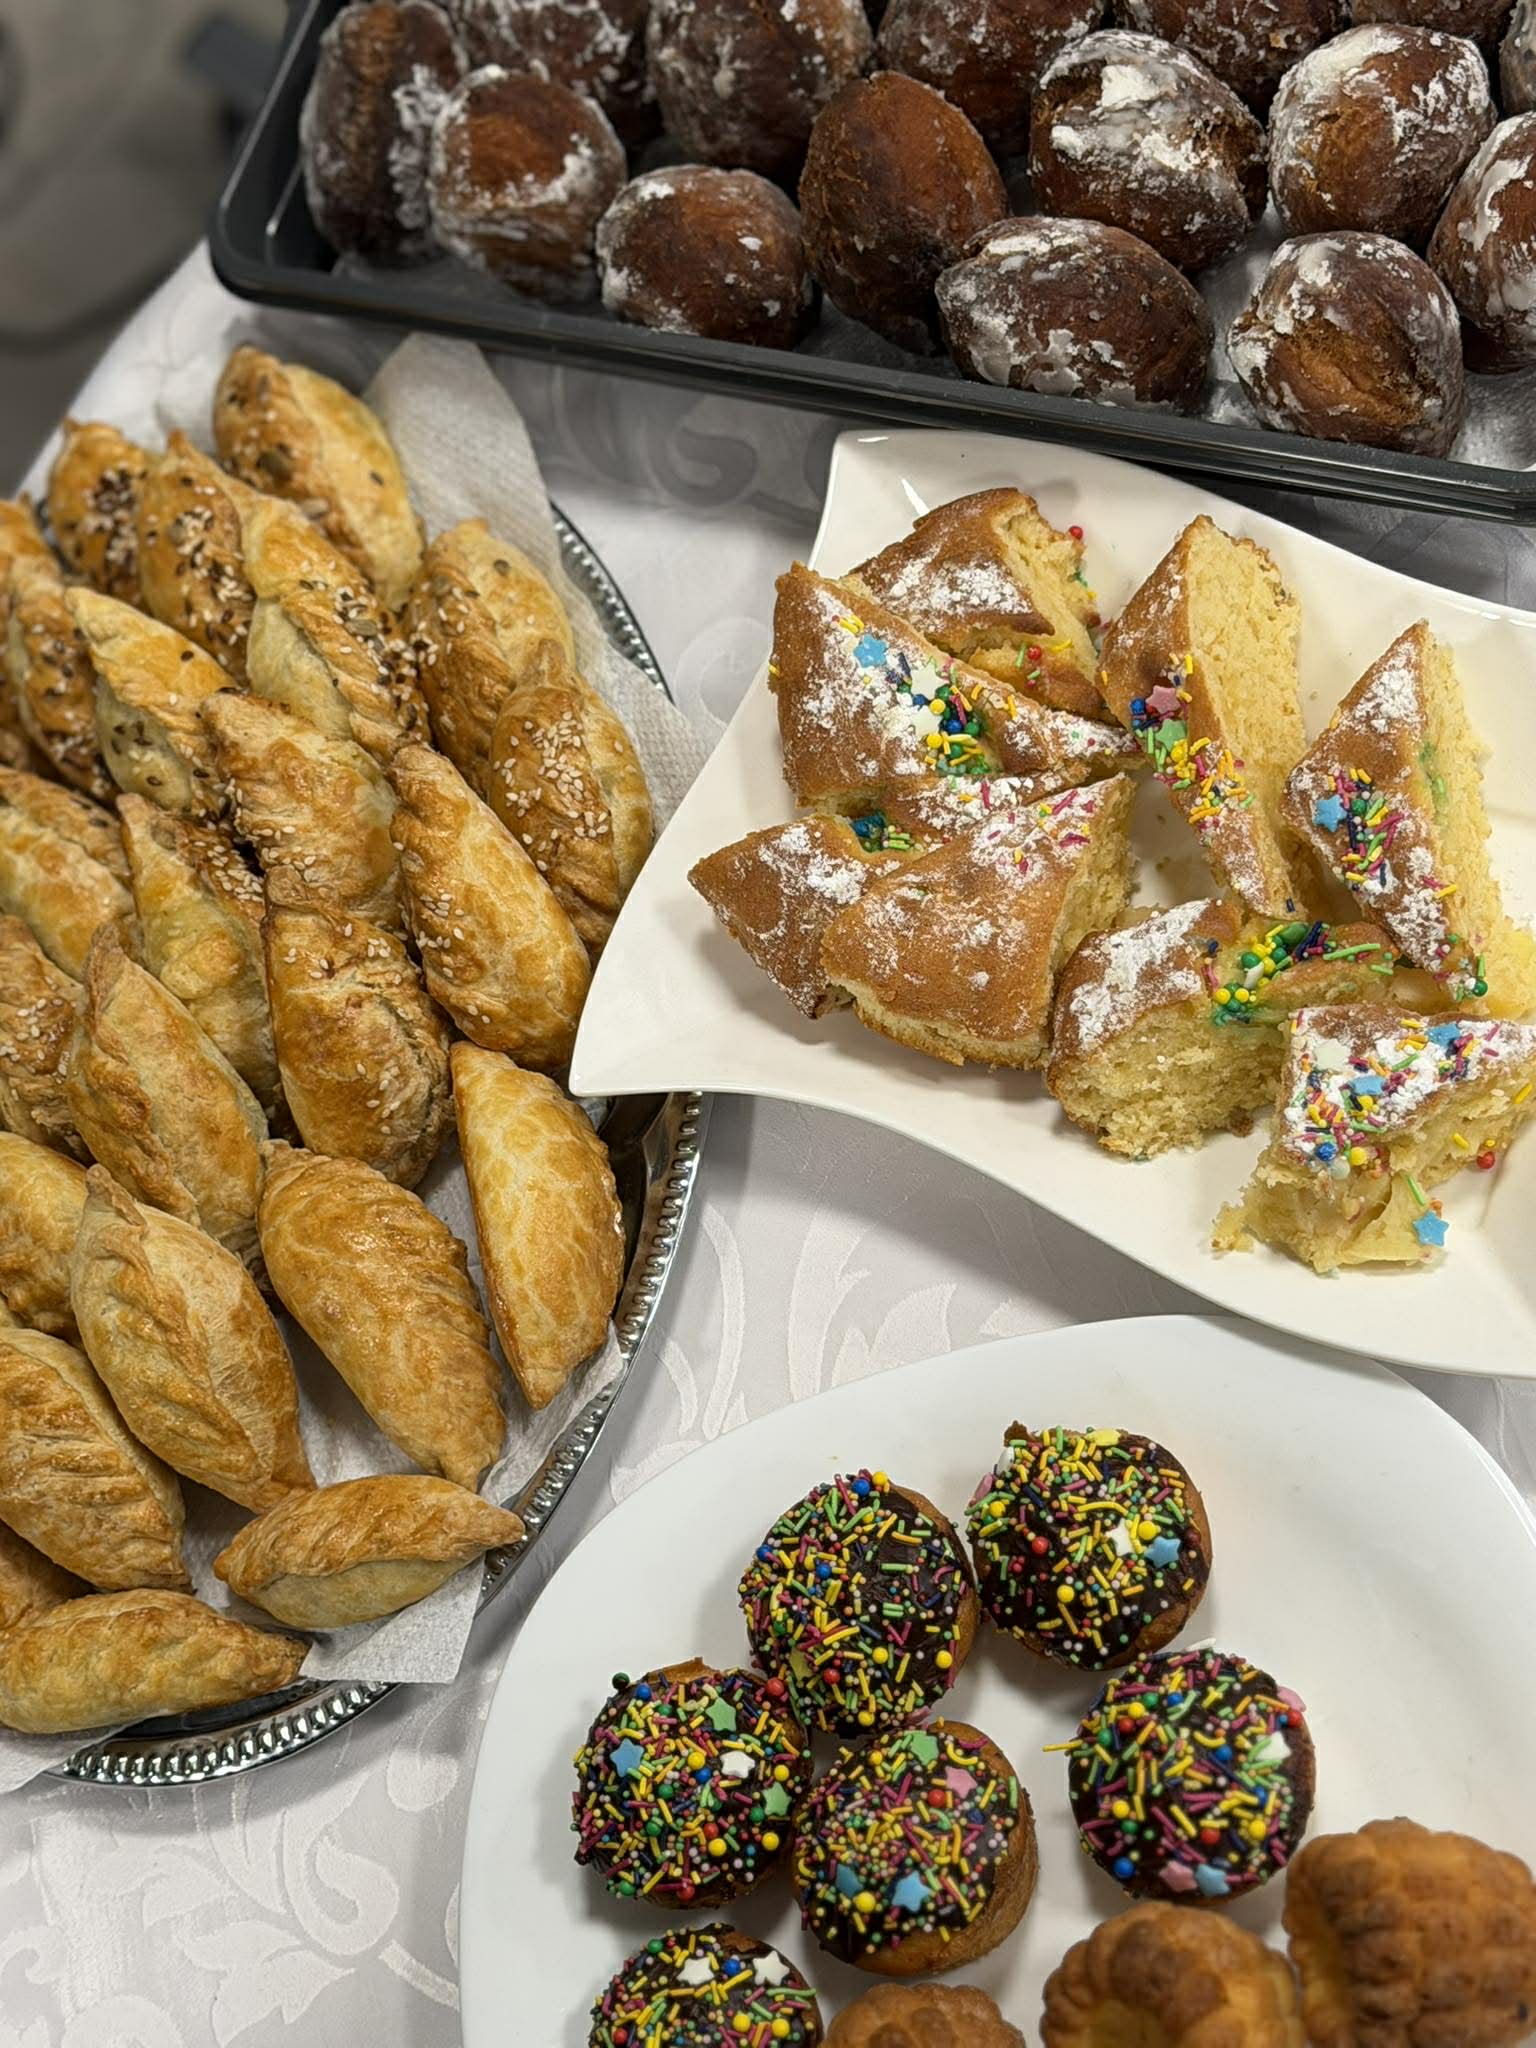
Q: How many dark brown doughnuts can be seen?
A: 15